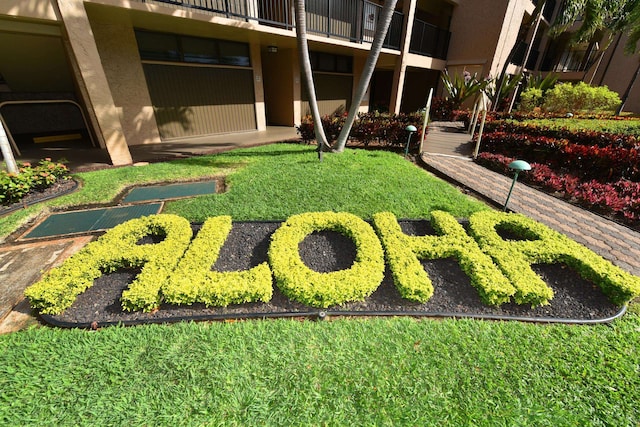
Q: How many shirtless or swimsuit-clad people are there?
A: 0